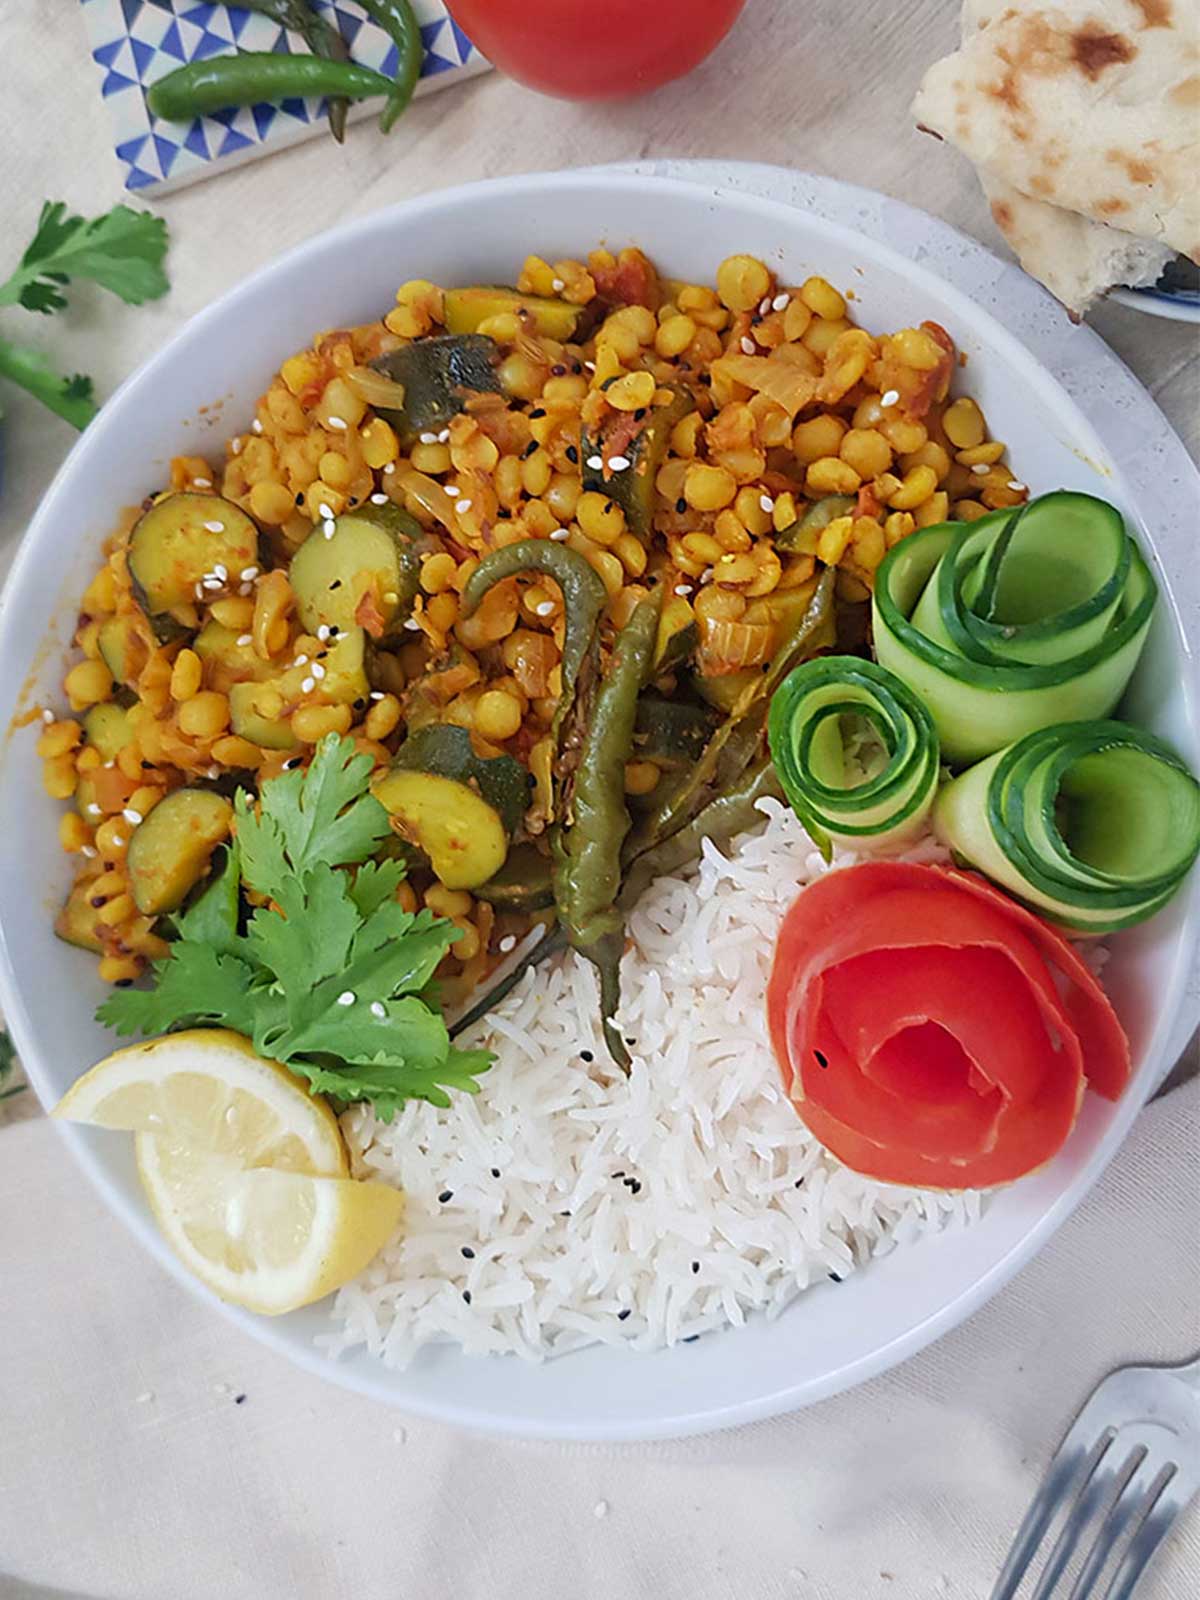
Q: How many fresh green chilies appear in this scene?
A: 3